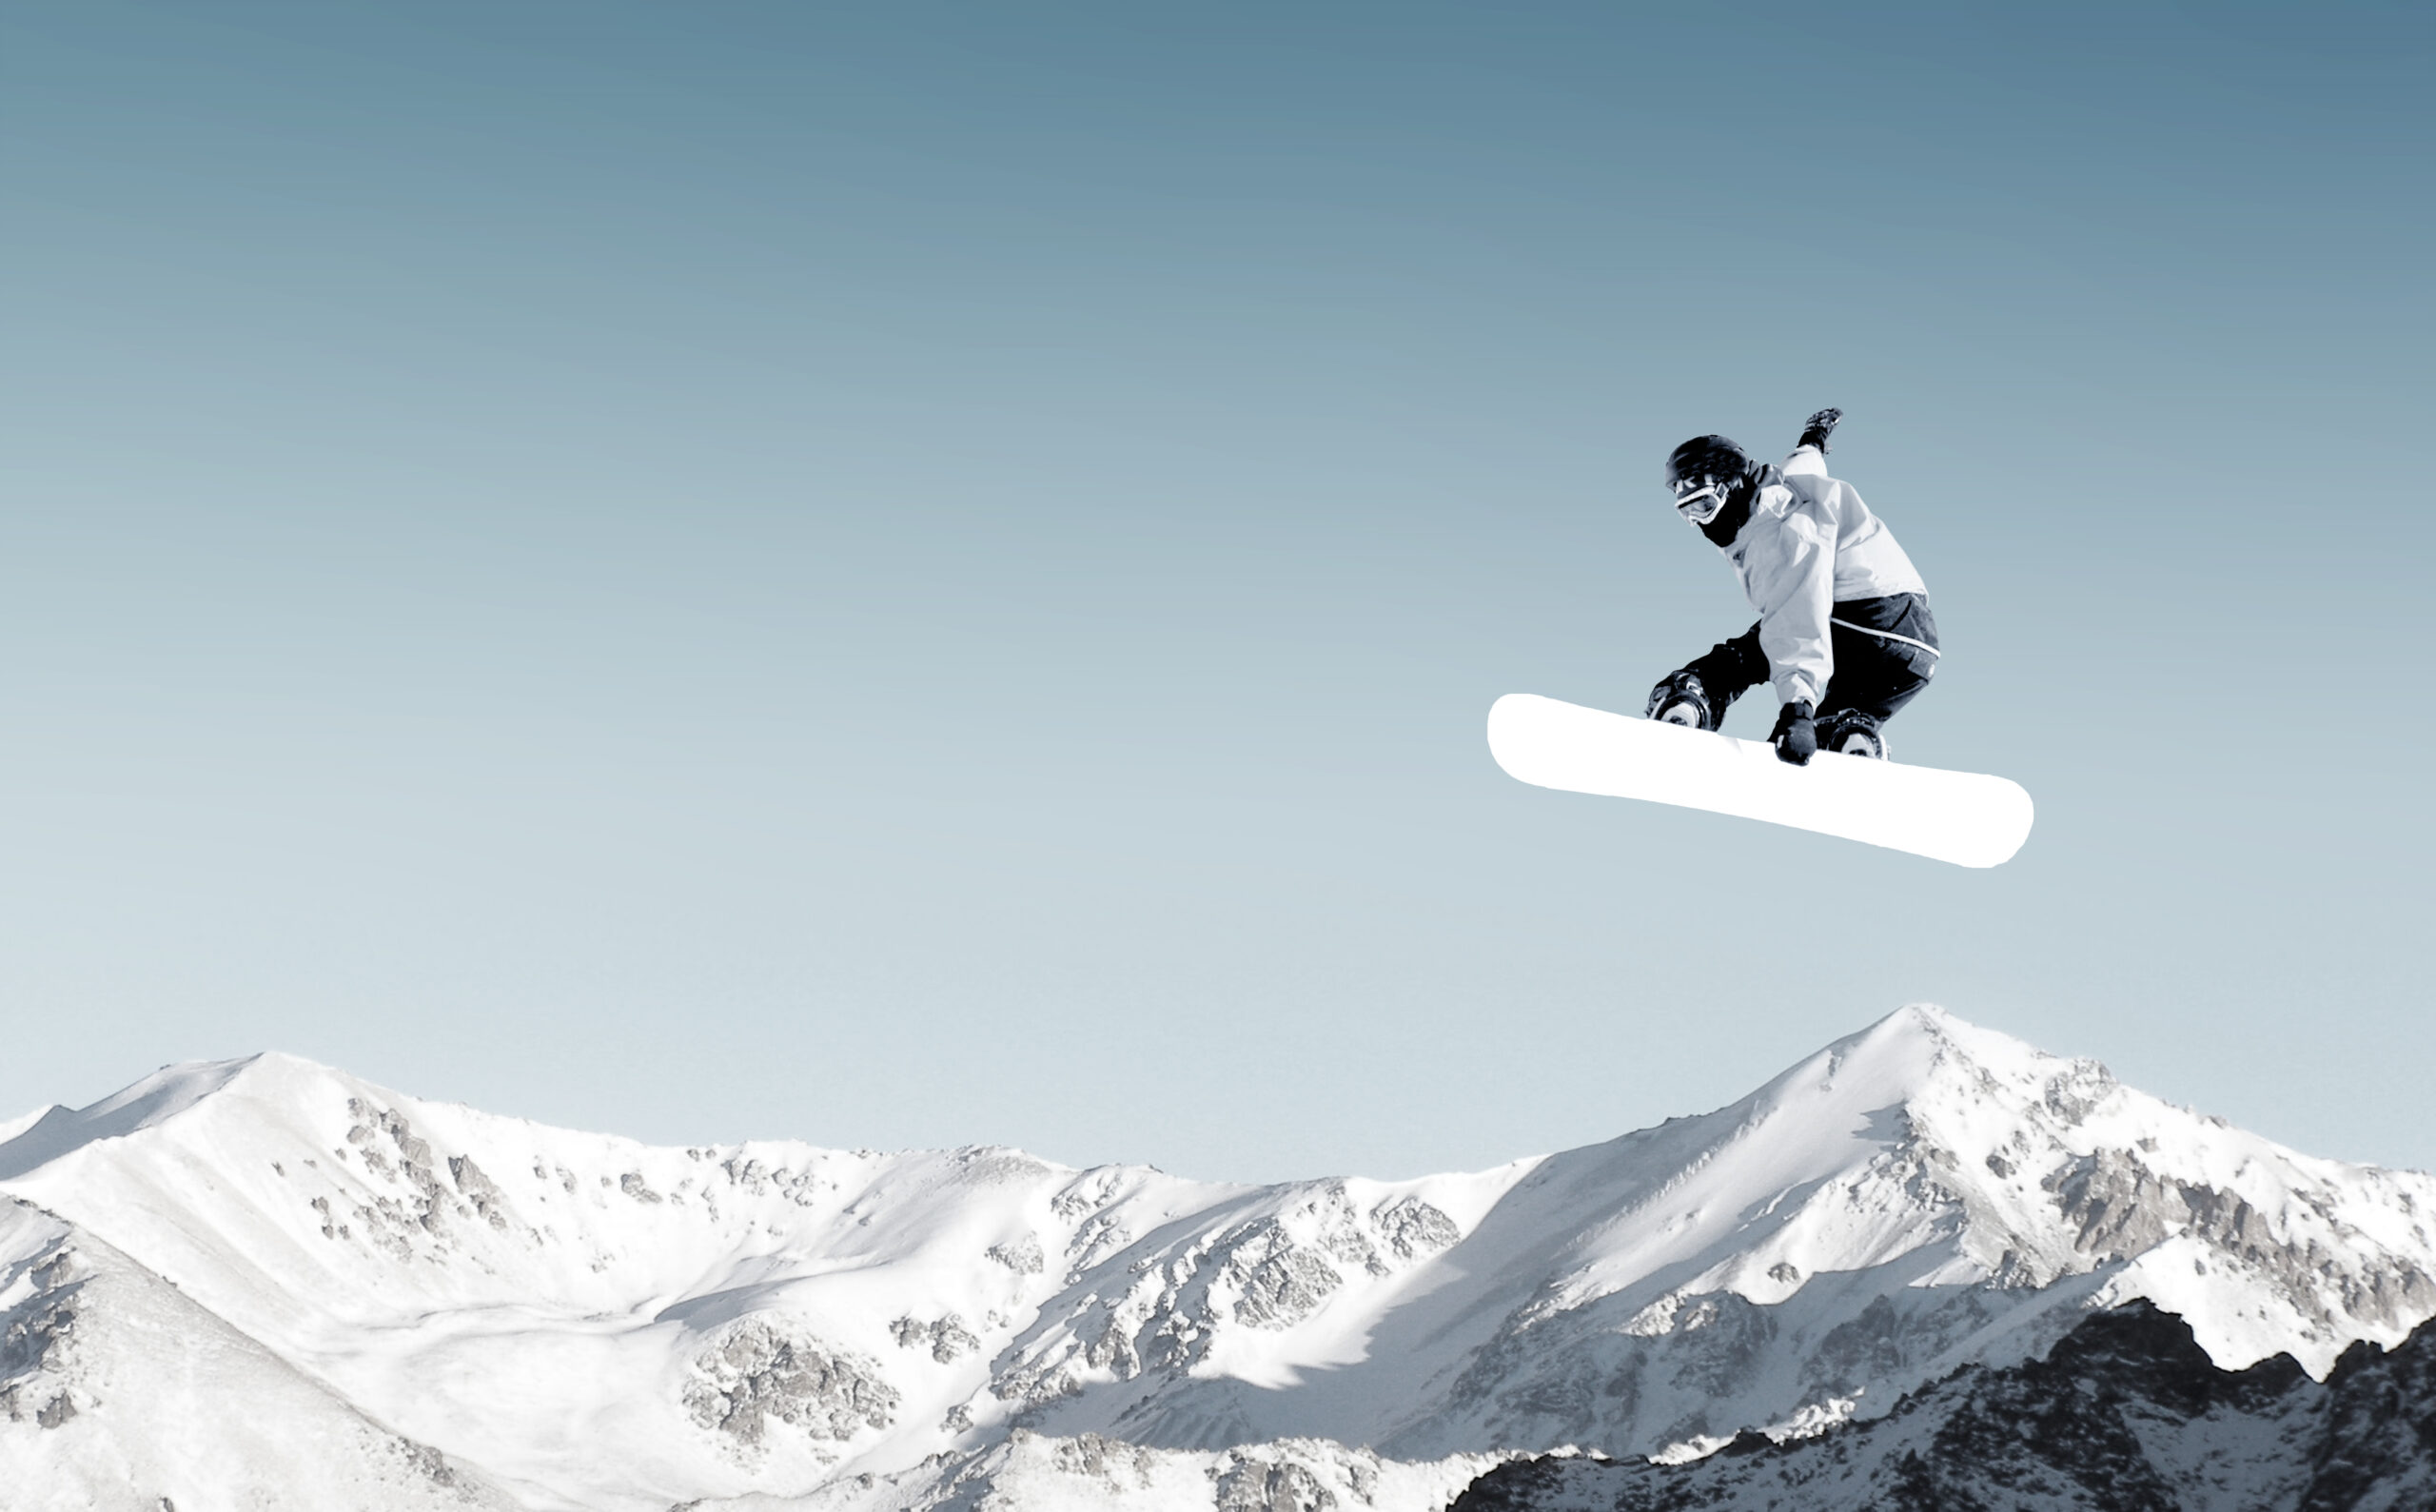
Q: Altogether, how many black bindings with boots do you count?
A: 2